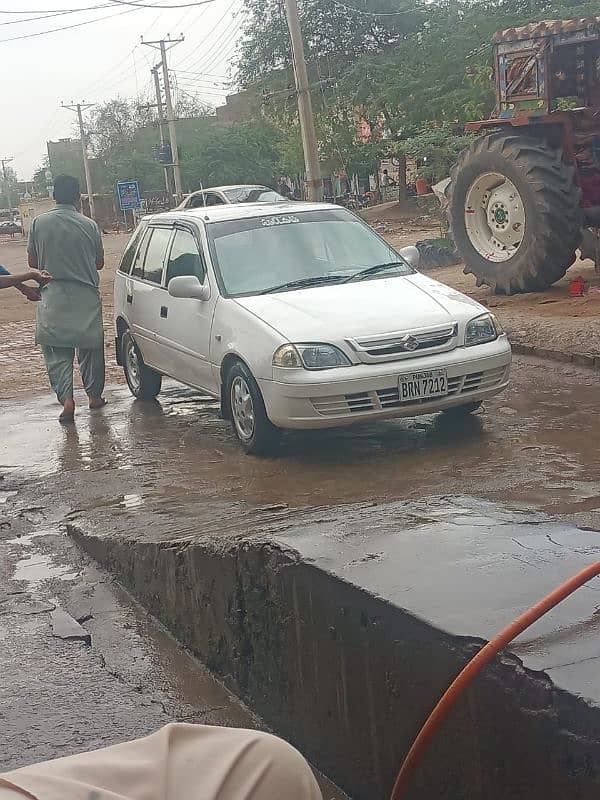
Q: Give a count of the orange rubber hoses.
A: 1